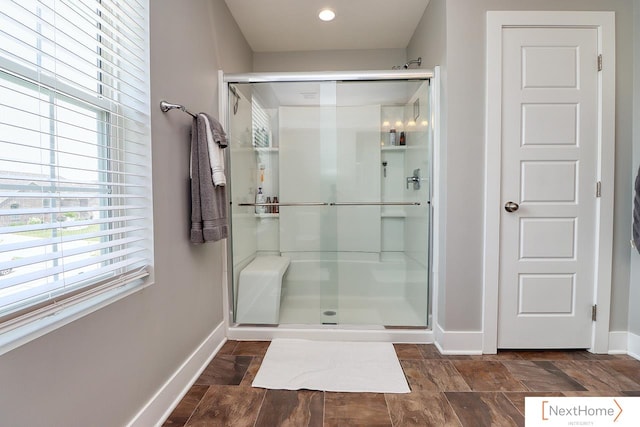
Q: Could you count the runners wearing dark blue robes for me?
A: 0